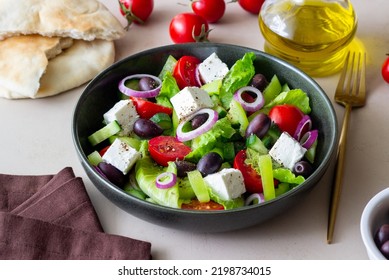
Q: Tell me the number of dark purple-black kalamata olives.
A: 11